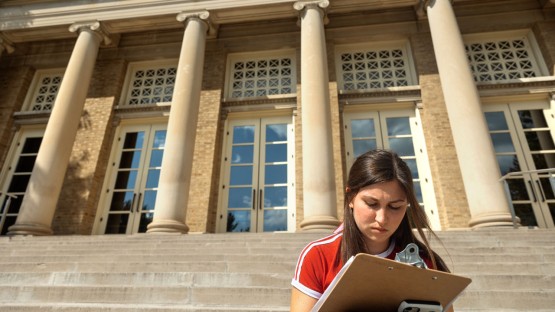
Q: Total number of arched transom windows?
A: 0